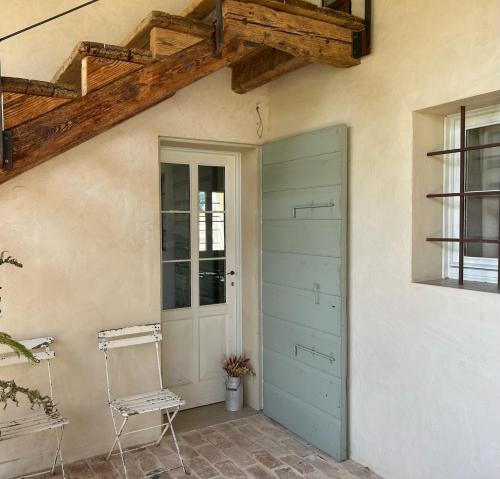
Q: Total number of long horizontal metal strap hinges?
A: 2